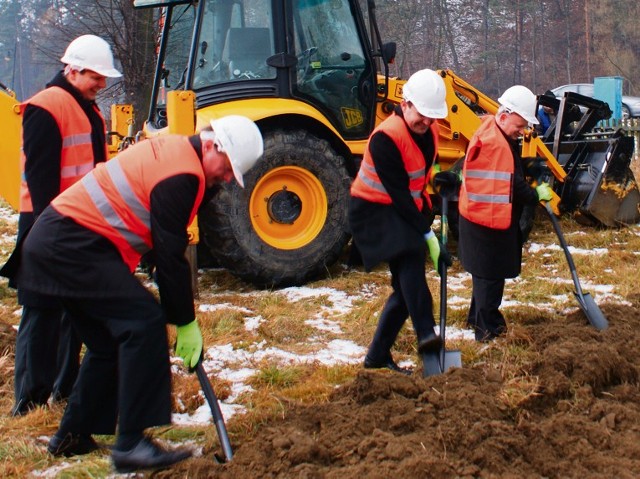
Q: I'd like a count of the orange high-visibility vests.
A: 4